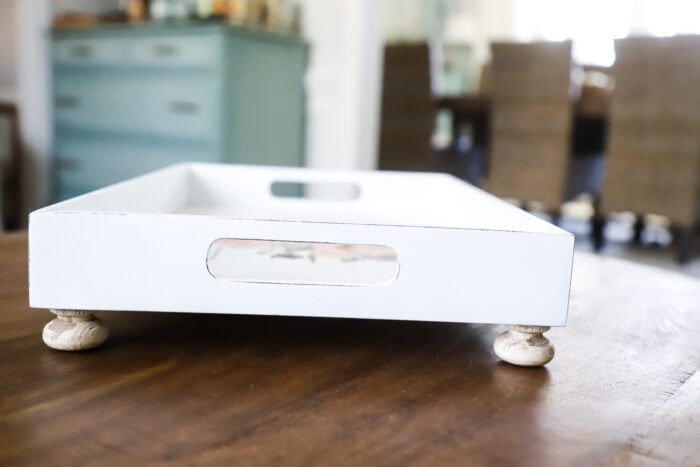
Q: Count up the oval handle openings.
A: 2